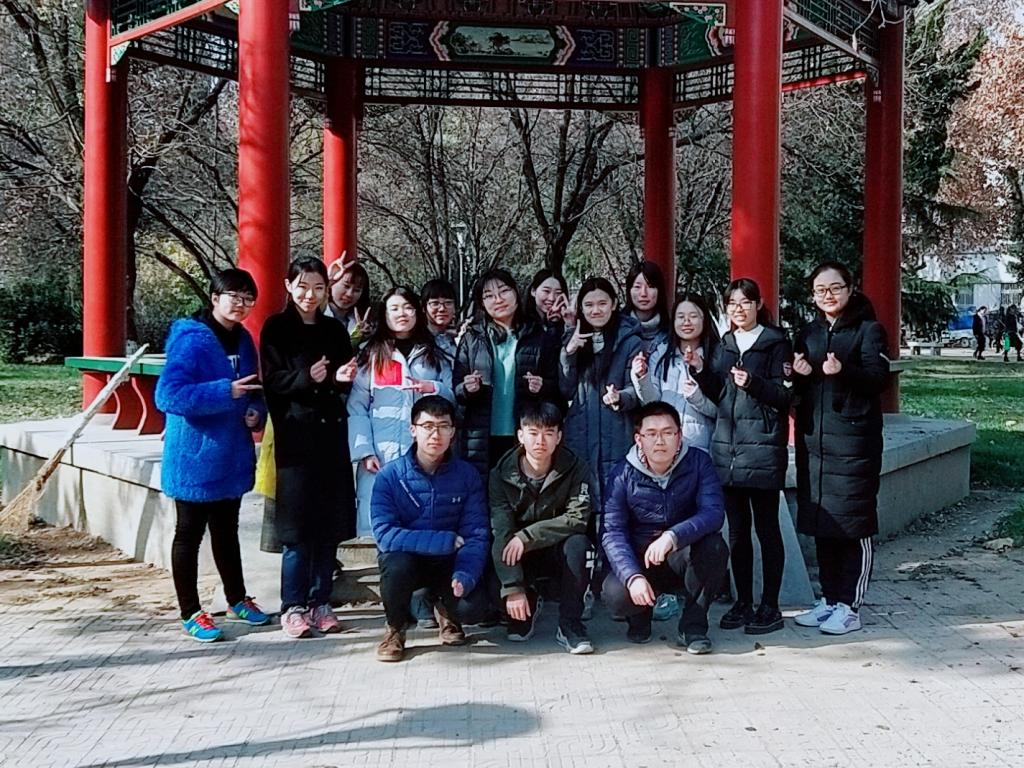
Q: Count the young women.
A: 12